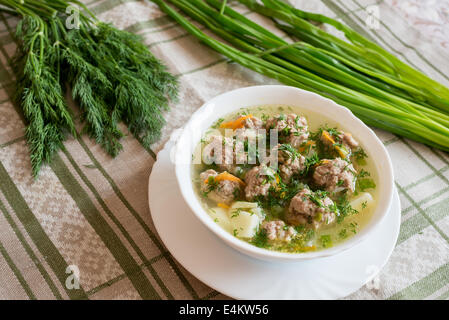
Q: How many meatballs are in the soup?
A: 10